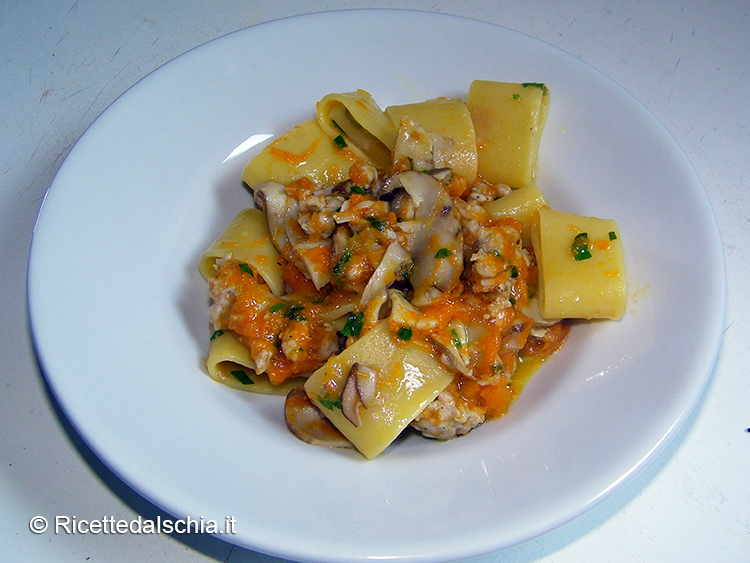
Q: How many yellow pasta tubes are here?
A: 9